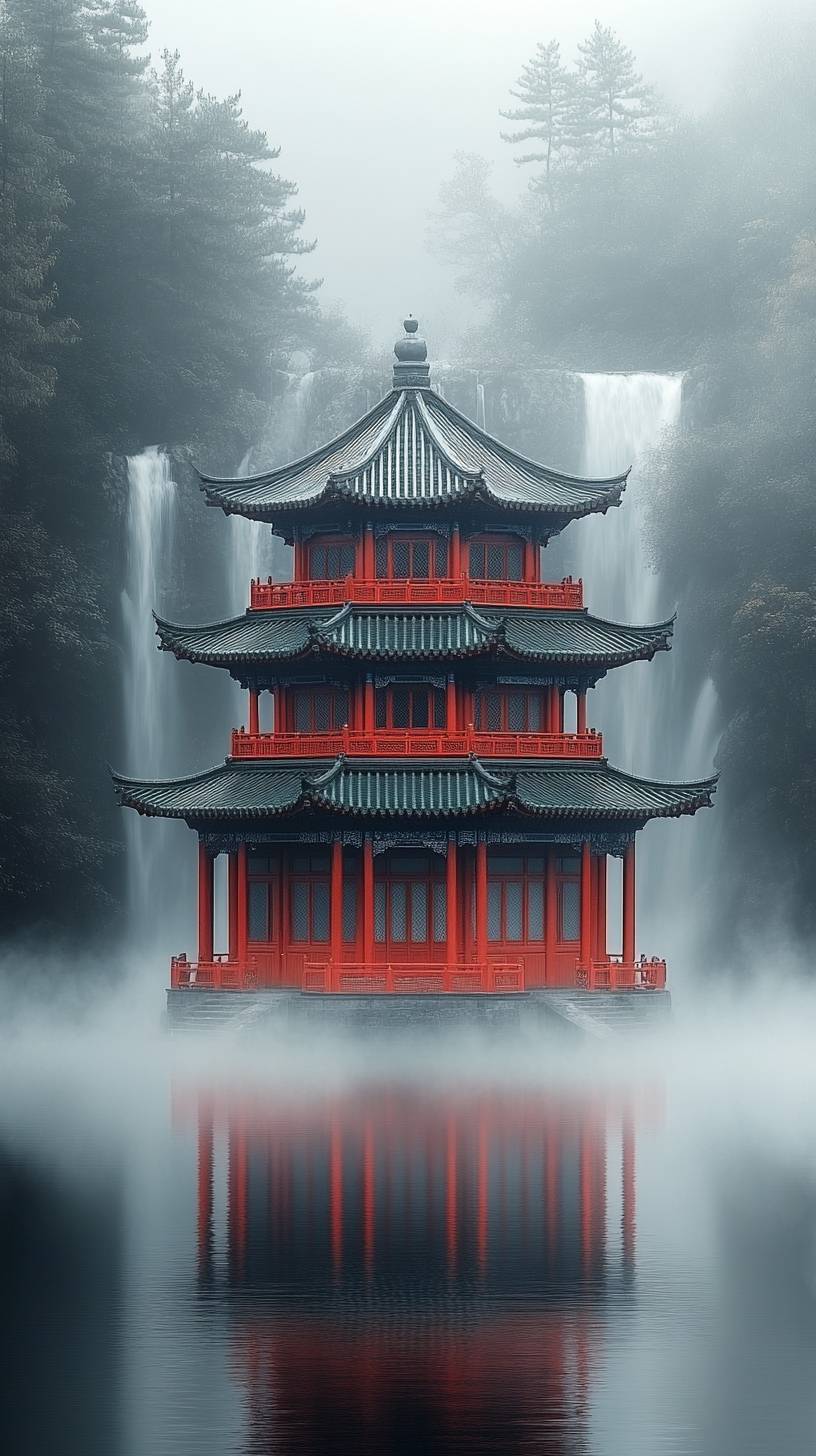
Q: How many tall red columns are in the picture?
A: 8